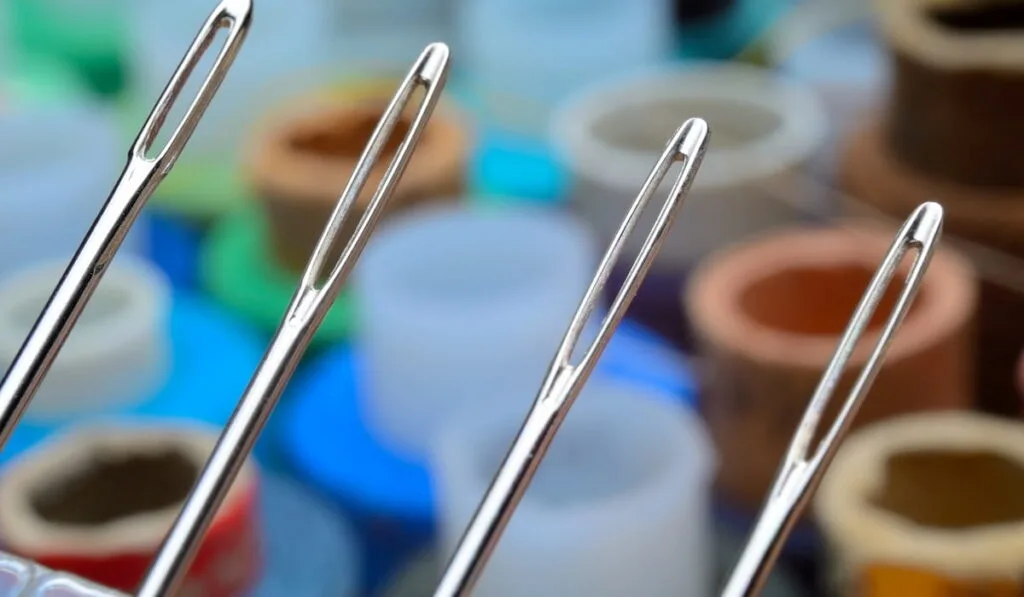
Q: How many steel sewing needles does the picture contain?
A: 4